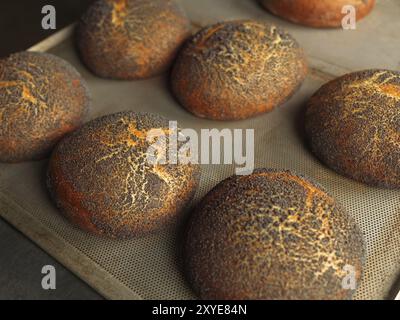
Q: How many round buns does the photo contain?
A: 7